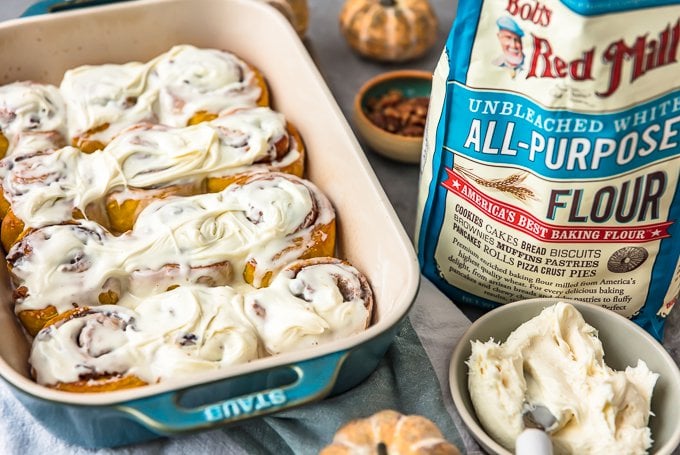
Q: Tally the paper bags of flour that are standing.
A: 1